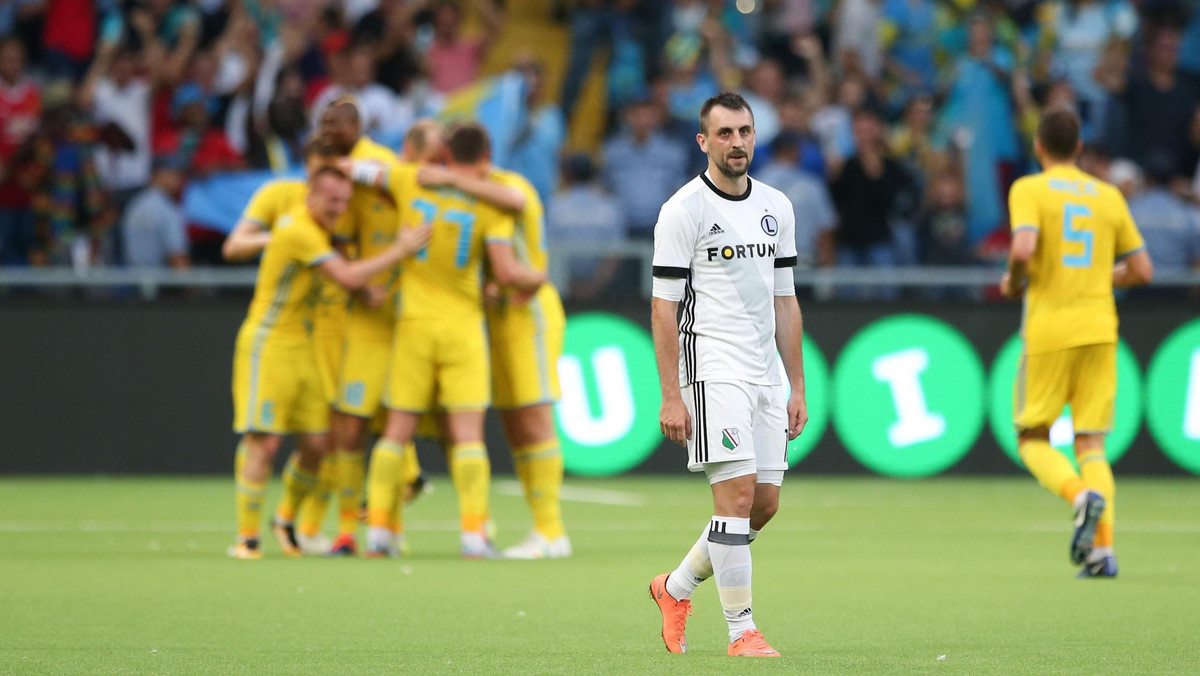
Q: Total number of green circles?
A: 5